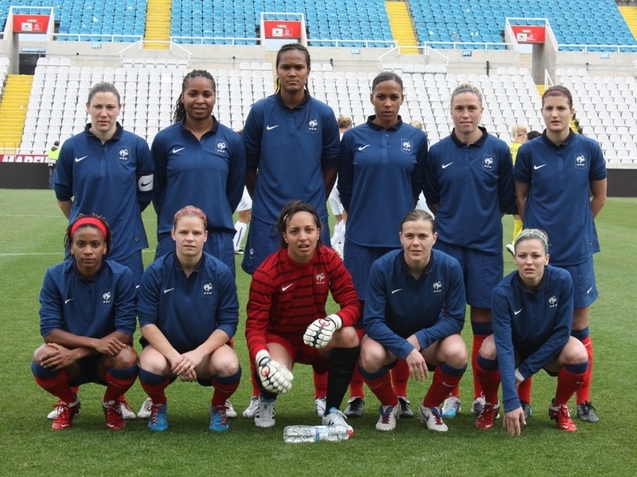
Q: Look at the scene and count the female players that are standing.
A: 6